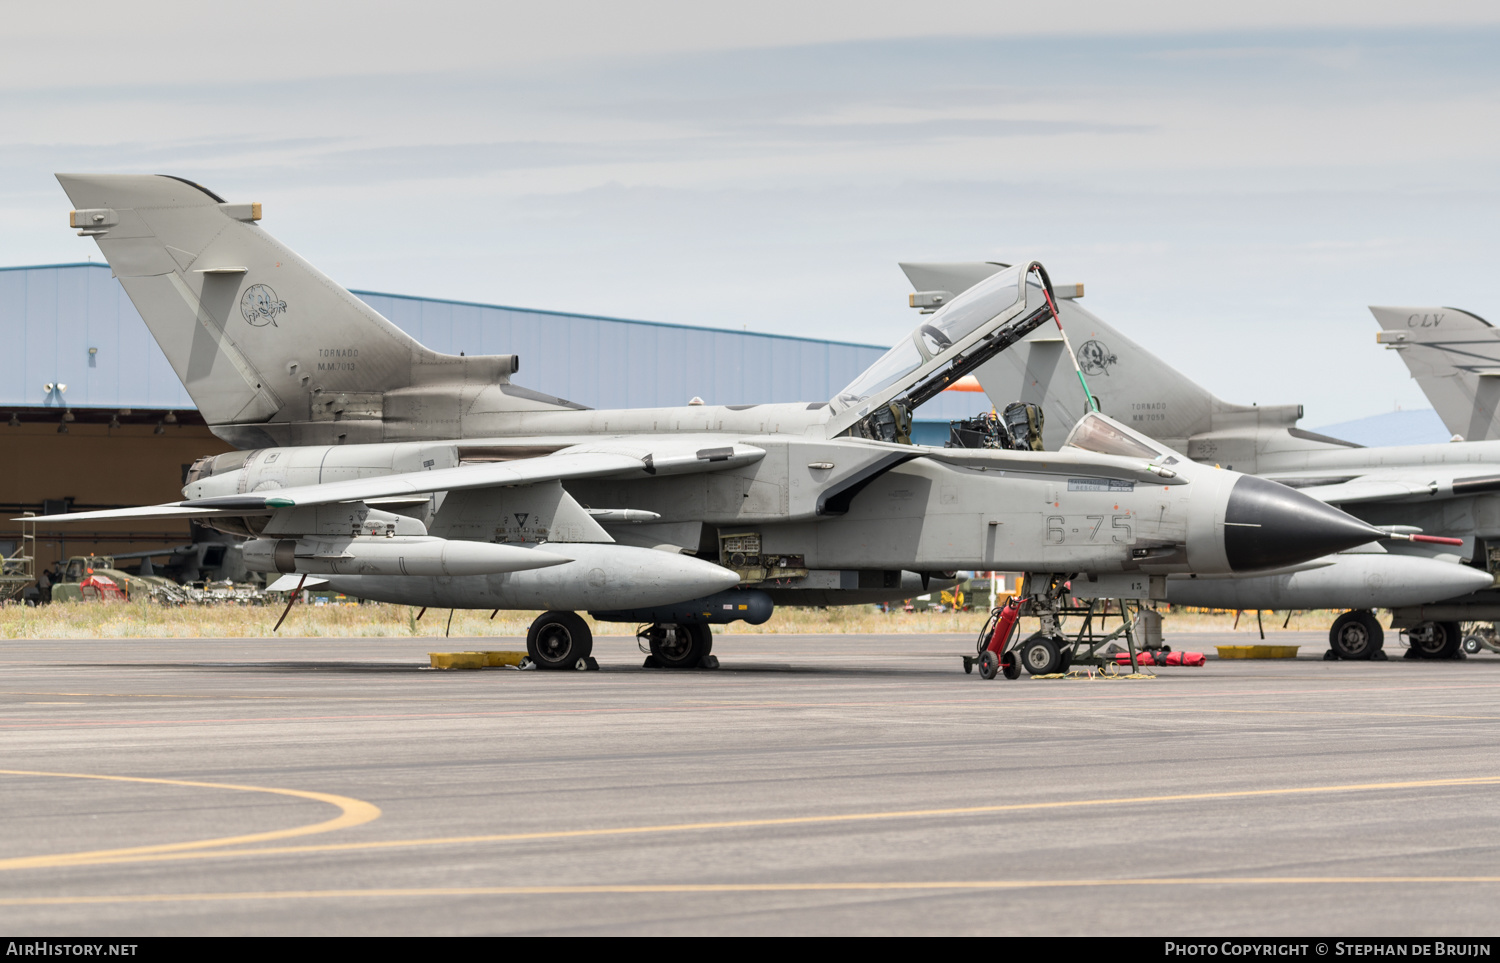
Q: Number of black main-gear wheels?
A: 4